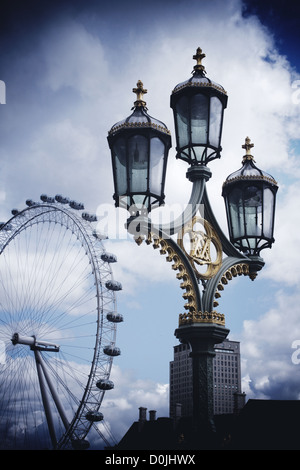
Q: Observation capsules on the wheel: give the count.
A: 15